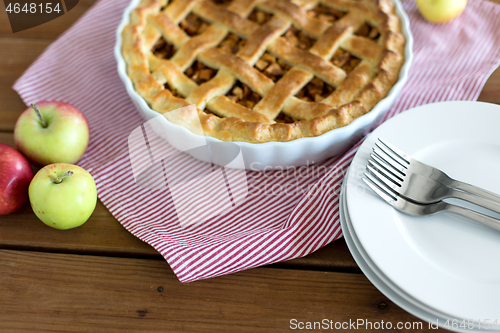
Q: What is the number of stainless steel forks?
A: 3